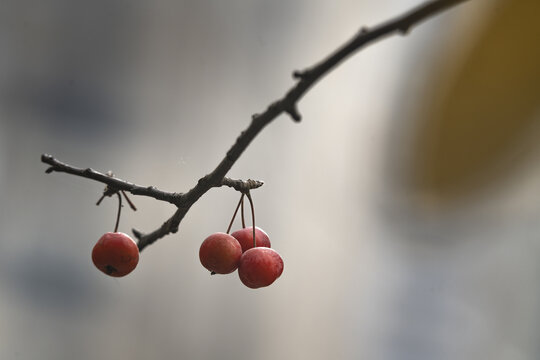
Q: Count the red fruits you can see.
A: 4